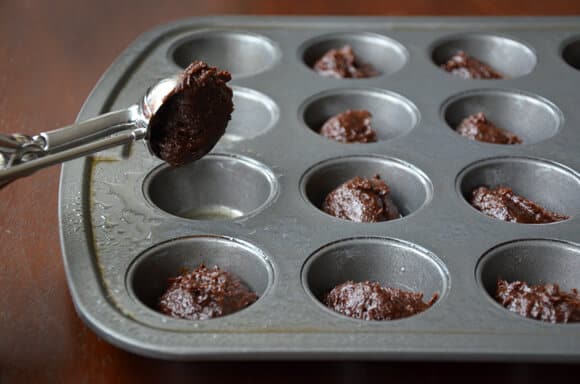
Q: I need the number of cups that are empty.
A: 3